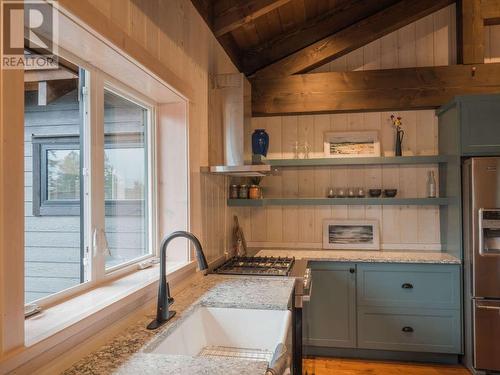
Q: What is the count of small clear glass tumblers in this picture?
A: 4